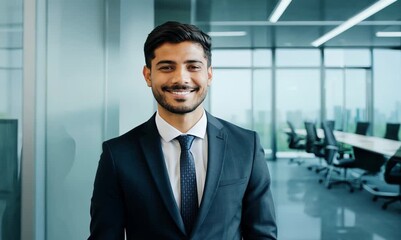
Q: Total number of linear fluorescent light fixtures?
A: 4